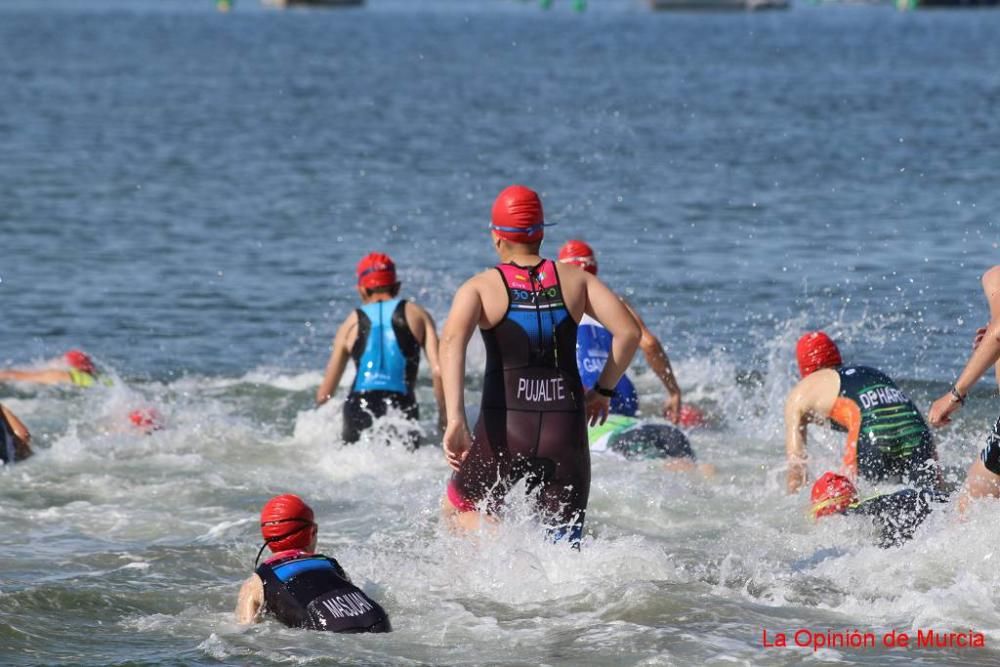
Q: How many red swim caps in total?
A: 9